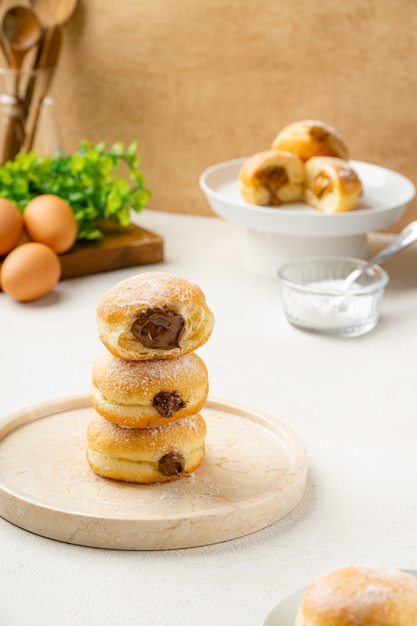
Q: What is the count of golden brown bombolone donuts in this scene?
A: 7